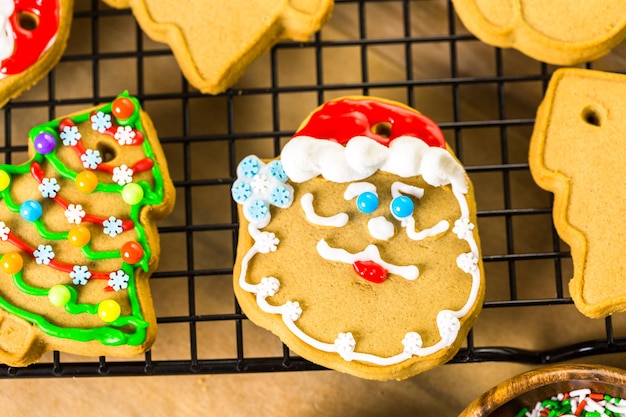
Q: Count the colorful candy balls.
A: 13